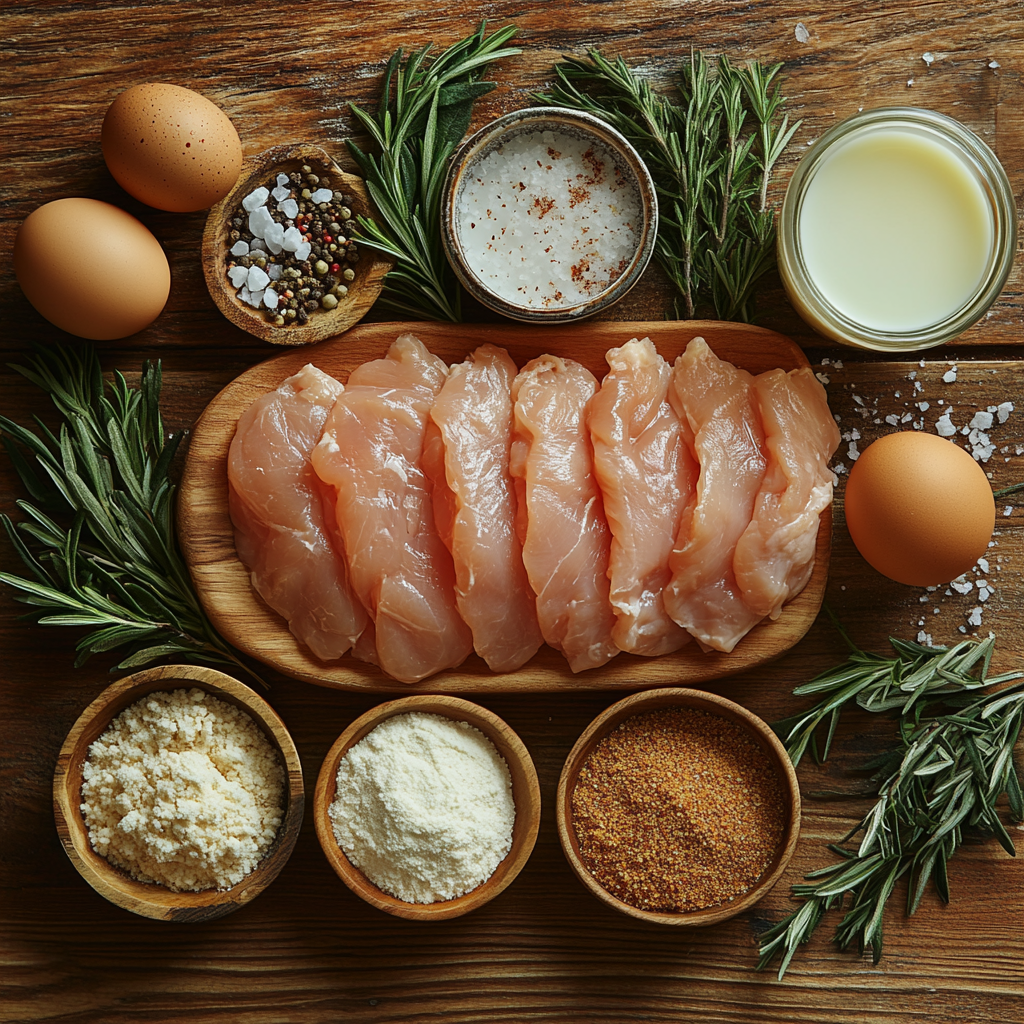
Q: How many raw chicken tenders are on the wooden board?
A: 7